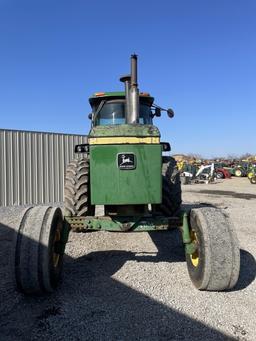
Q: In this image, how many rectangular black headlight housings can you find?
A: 2